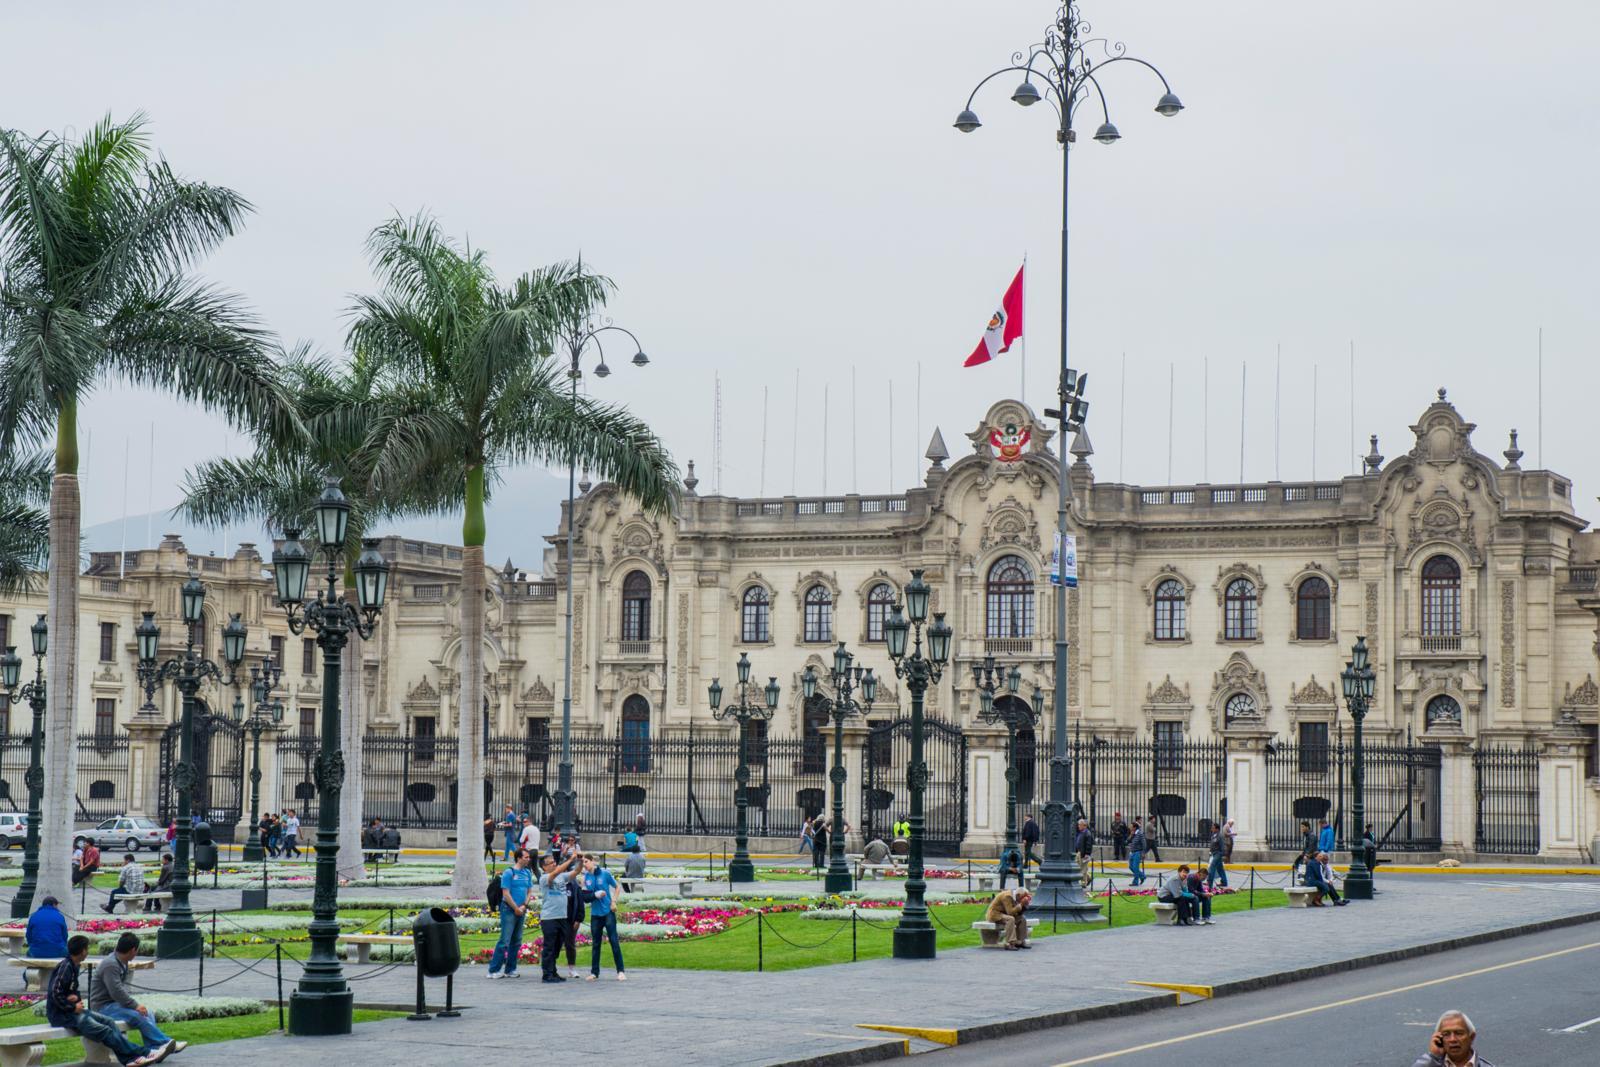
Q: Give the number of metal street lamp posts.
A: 11